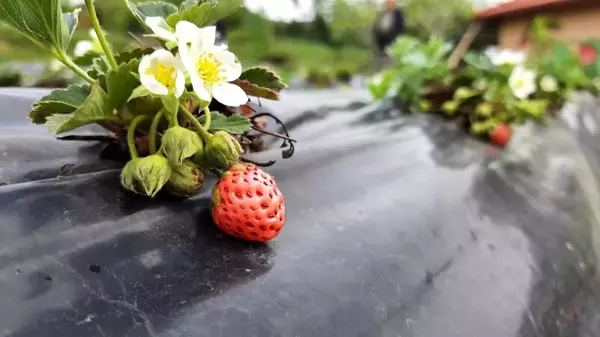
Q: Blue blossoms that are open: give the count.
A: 0